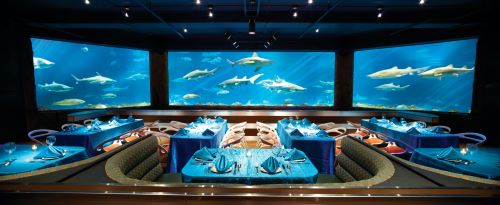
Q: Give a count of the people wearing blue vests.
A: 0